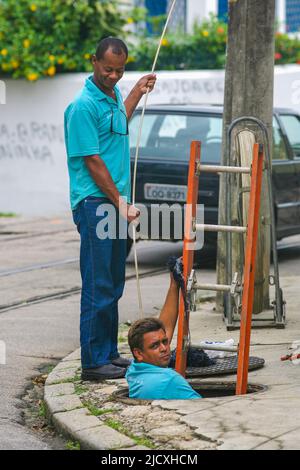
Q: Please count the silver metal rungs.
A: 4